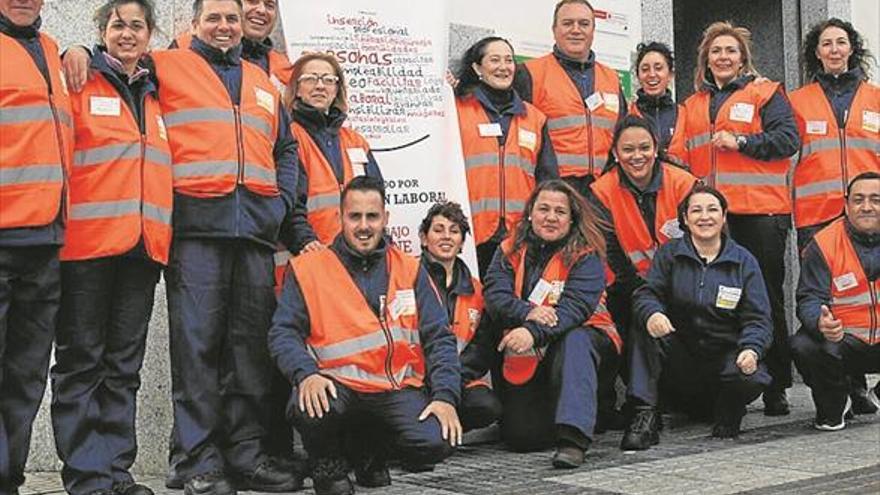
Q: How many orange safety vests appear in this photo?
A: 15